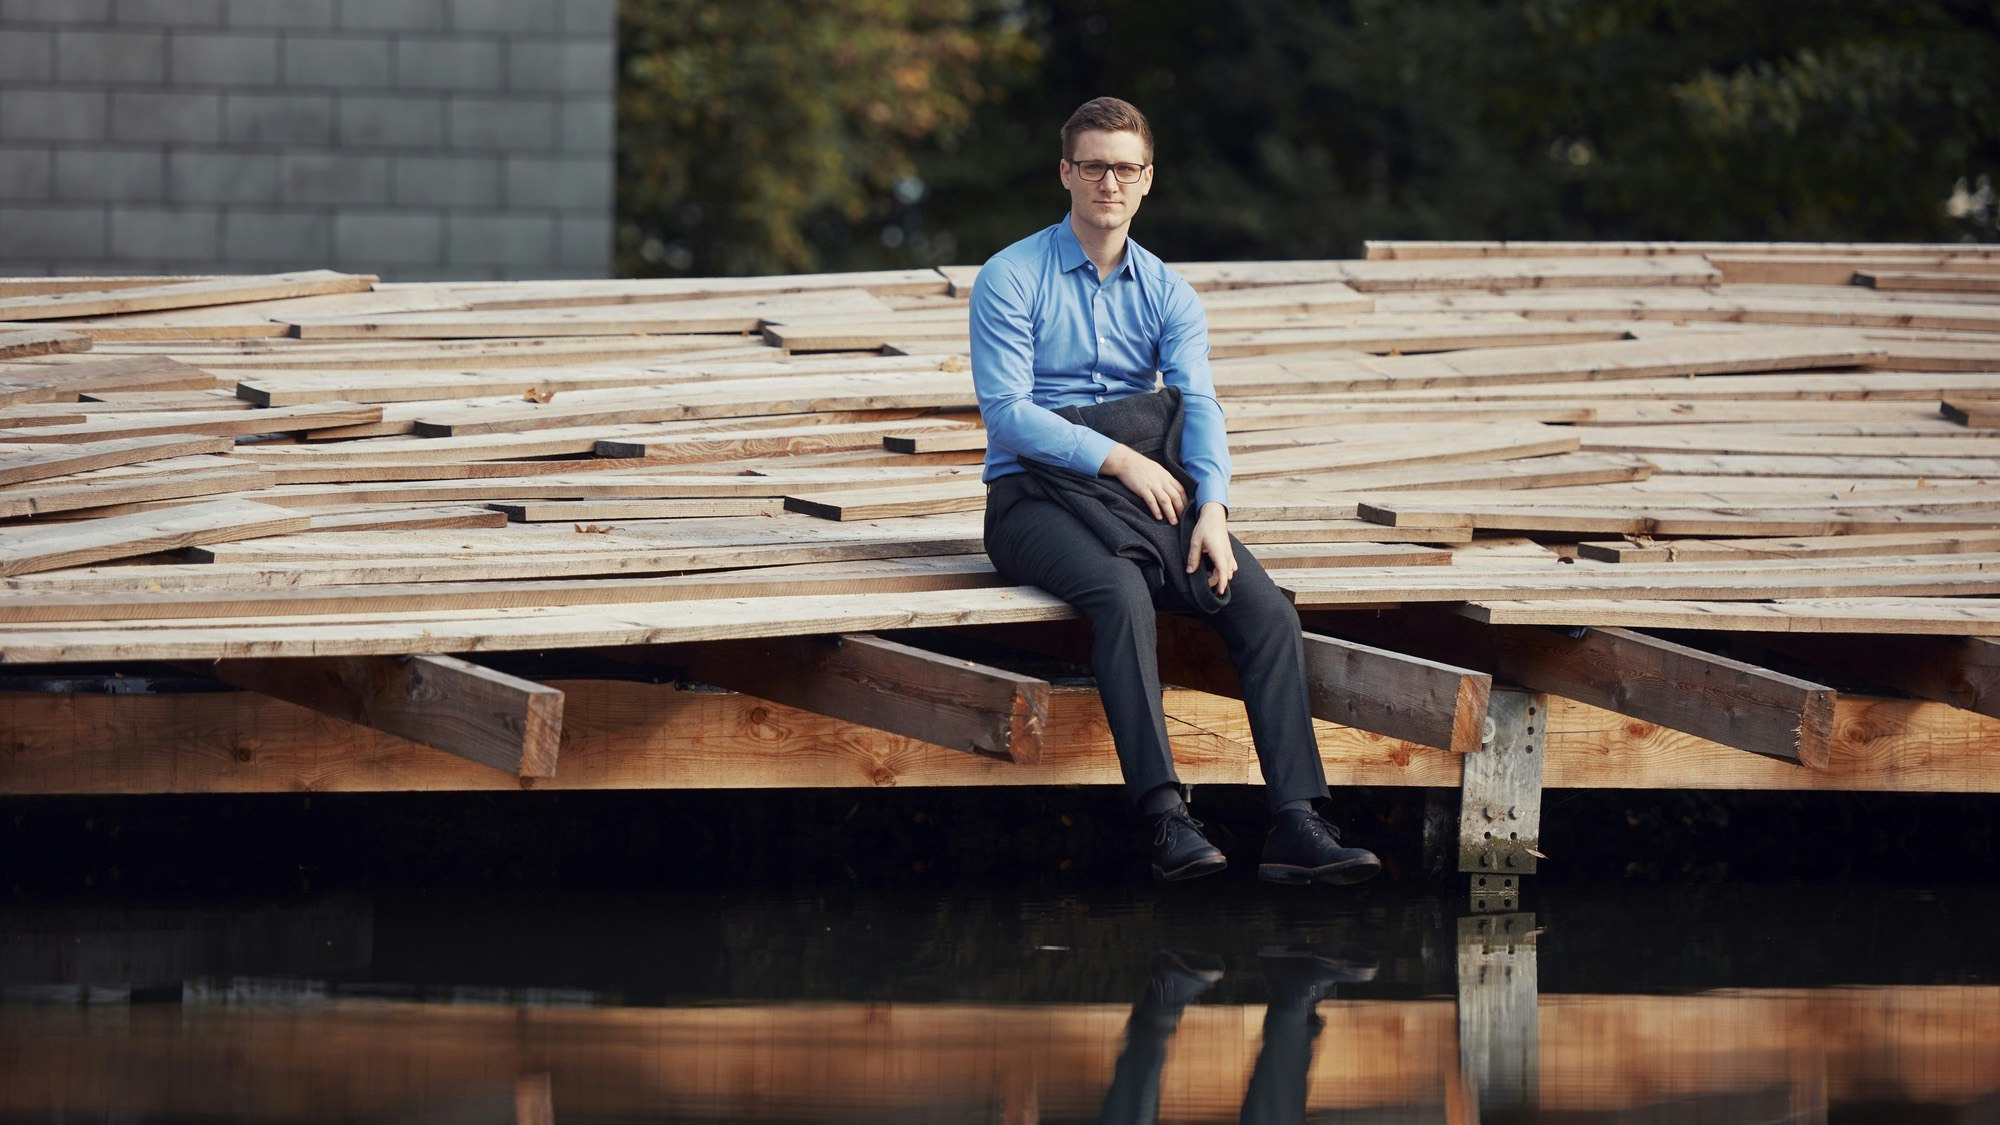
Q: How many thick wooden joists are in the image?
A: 5